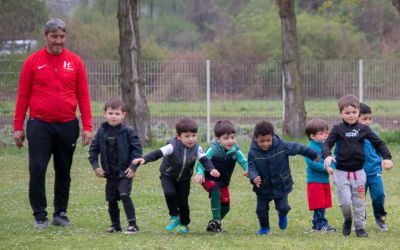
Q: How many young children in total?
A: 7